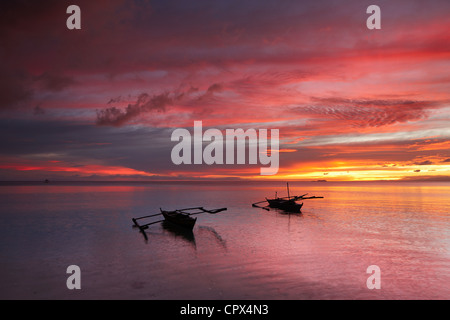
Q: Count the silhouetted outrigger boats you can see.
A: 2